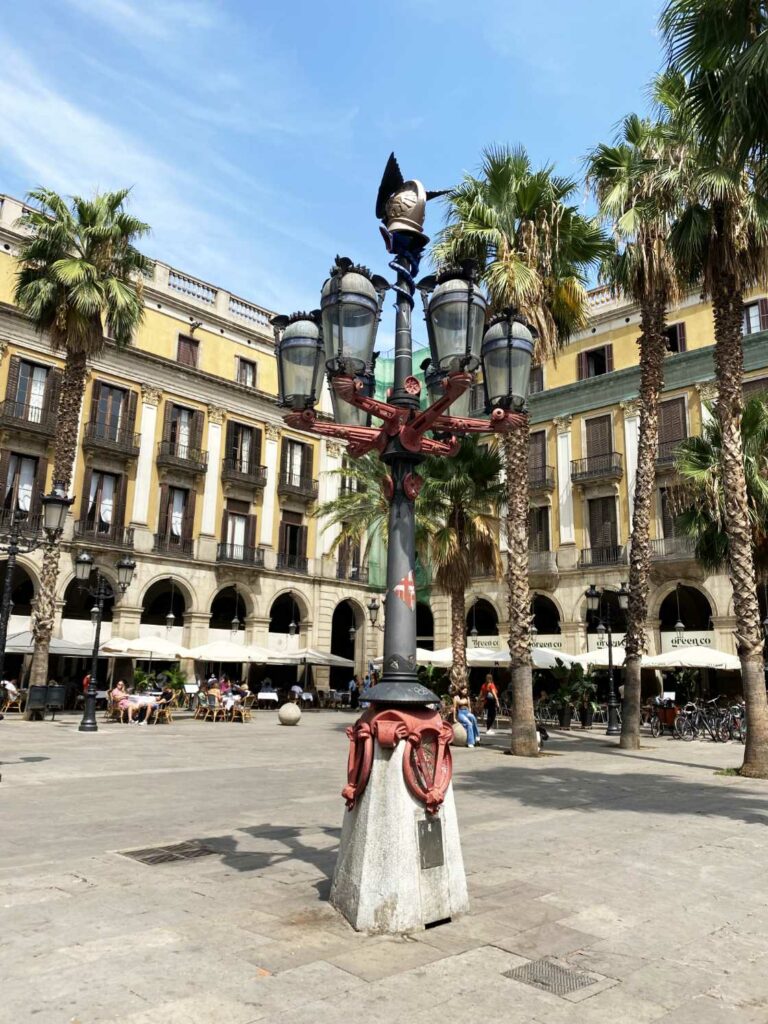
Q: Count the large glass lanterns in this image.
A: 6